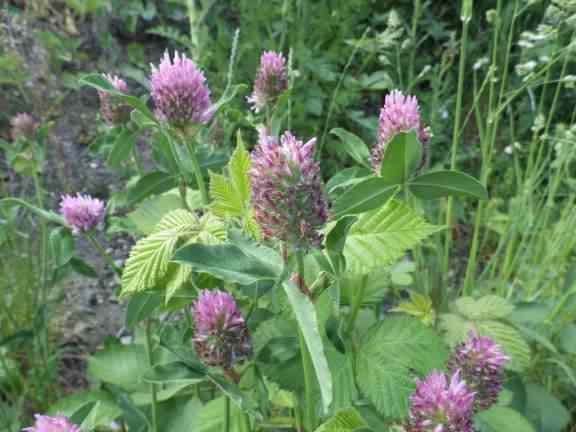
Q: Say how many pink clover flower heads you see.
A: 11